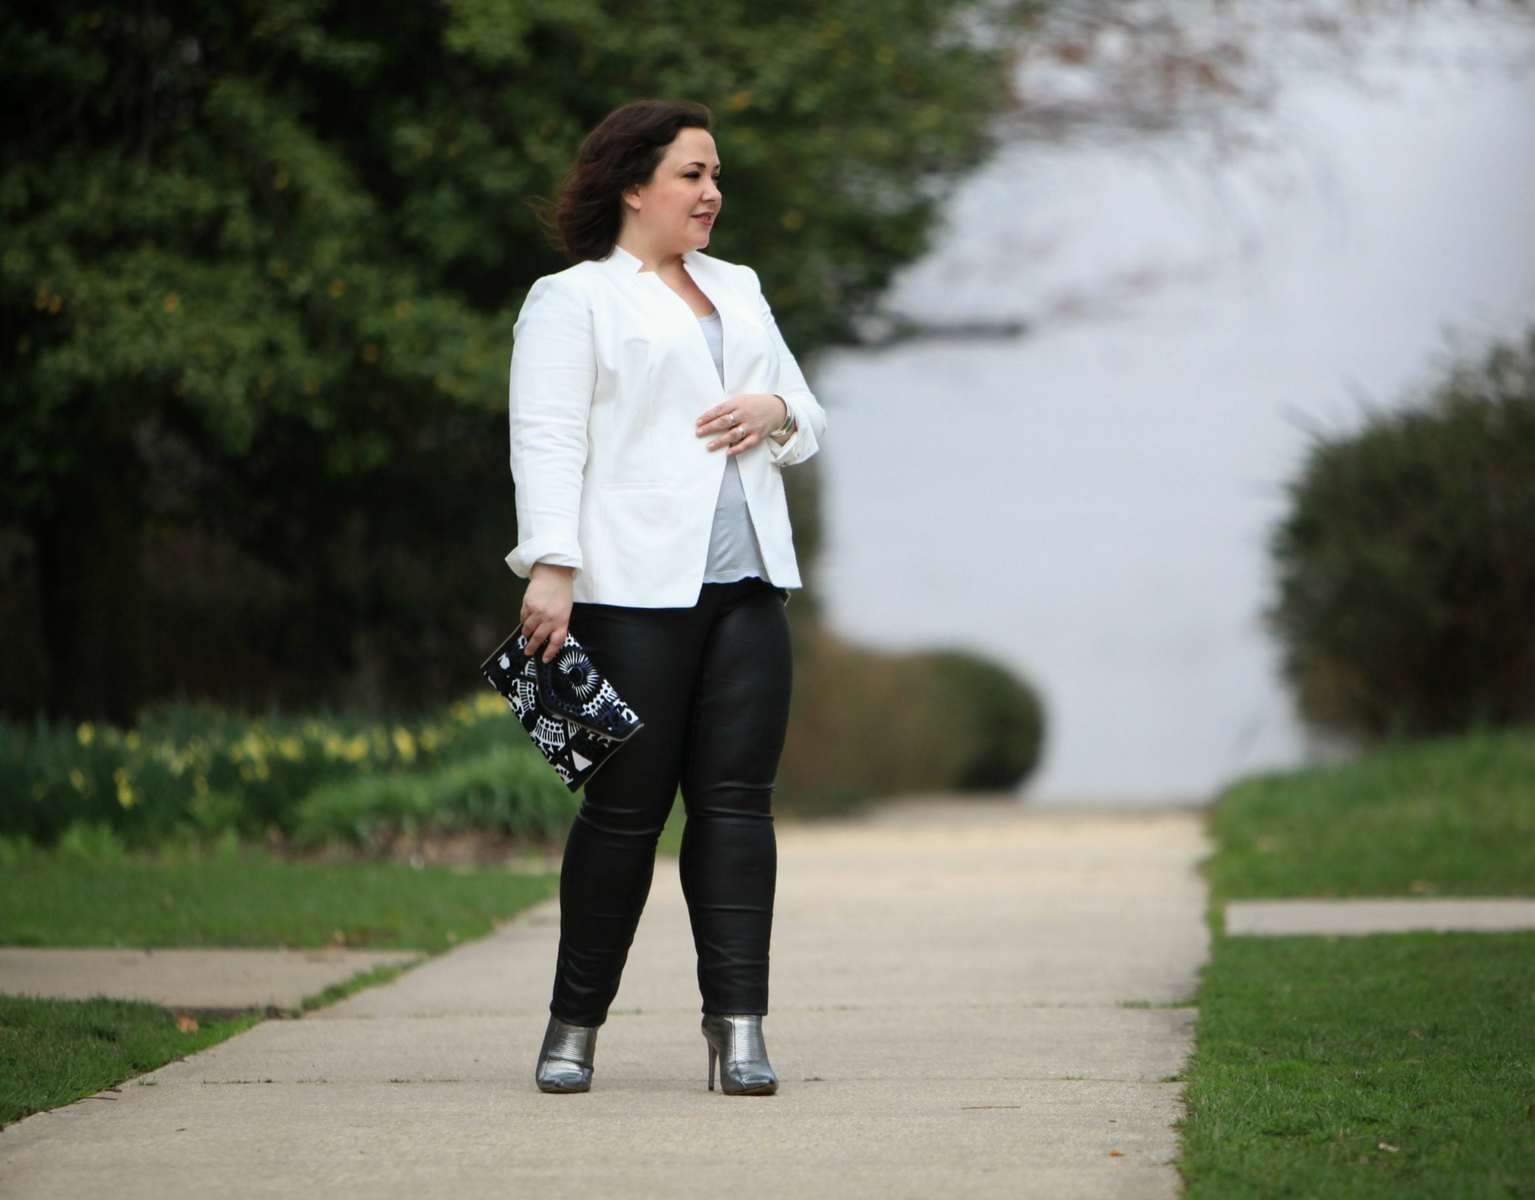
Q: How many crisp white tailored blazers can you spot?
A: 1